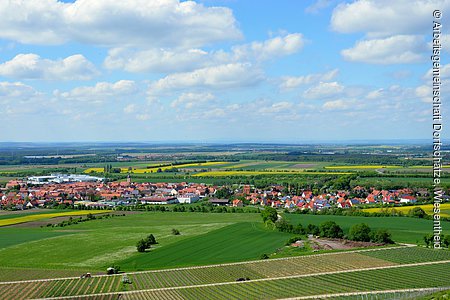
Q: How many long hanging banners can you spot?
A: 0